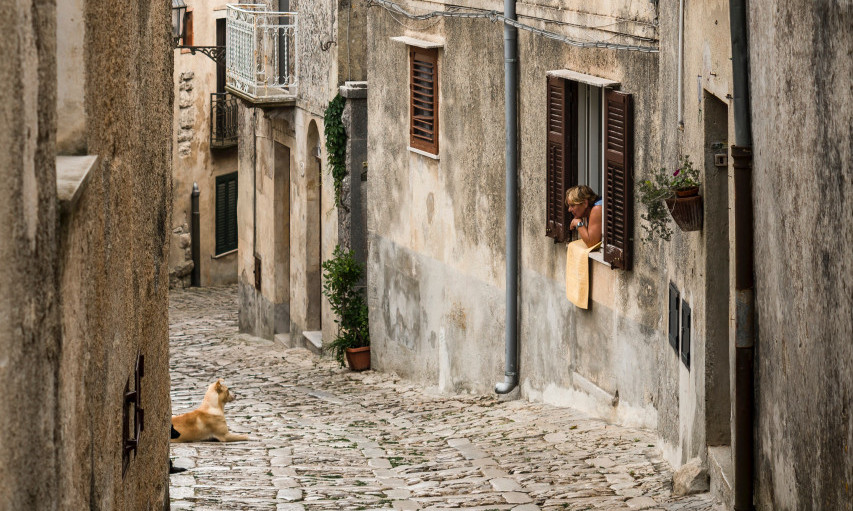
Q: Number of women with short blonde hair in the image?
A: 1